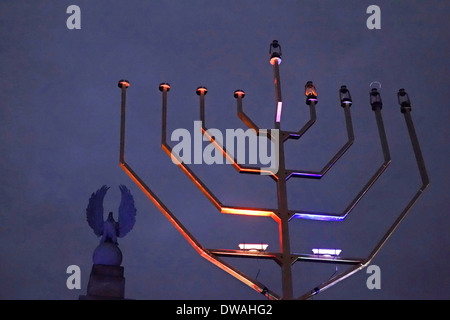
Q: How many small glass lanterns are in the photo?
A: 5